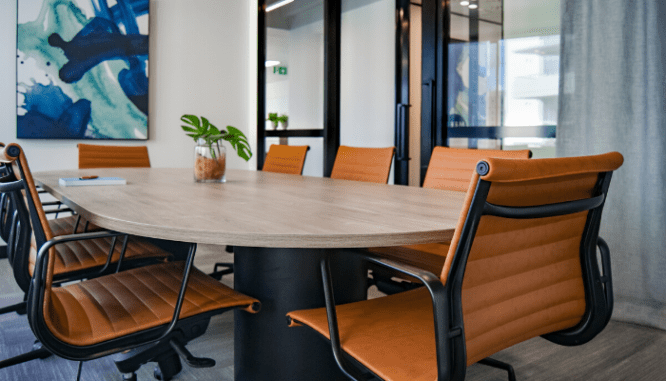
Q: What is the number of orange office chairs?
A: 8